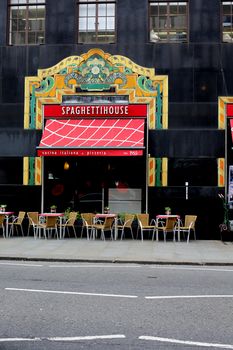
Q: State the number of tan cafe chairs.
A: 11